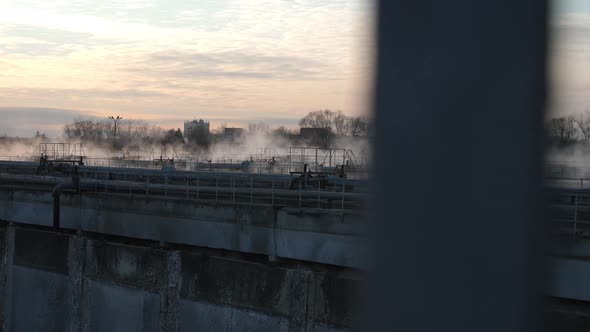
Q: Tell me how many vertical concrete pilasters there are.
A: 4